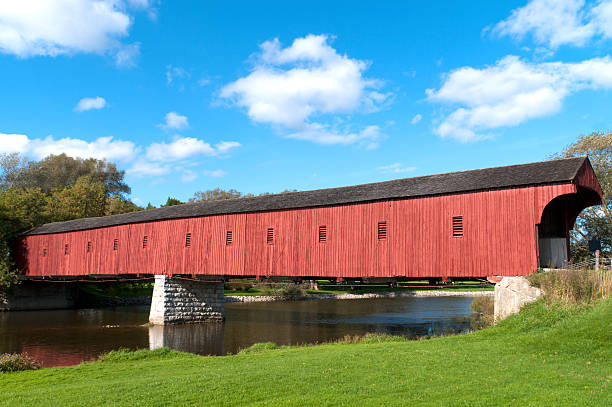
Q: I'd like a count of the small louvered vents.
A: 11